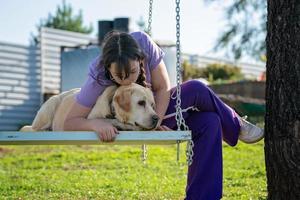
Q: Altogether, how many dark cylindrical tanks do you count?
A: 2